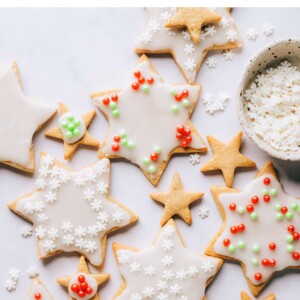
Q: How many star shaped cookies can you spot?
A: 13